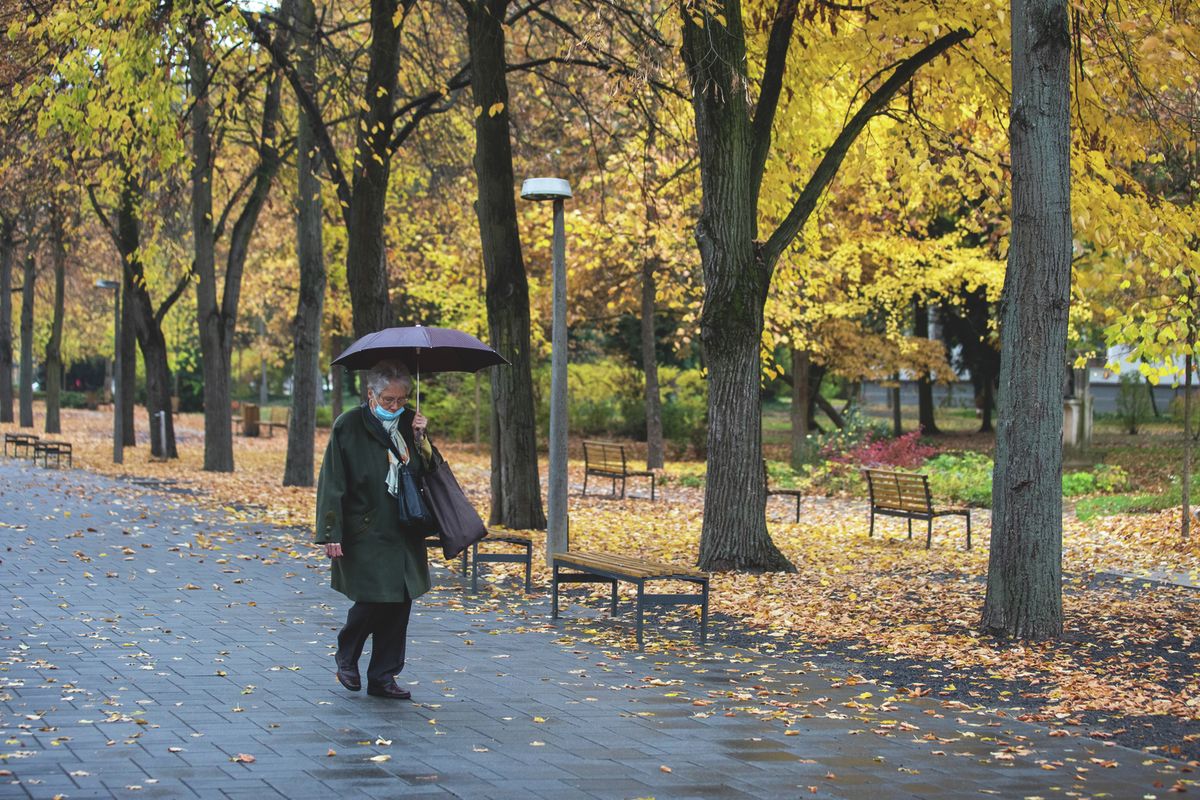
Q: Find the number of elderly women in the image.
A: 1